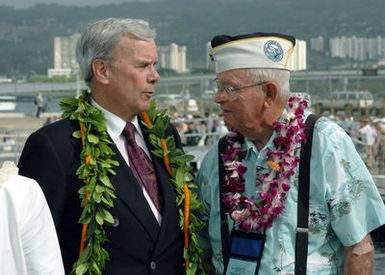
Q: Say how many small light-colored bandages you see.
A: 1